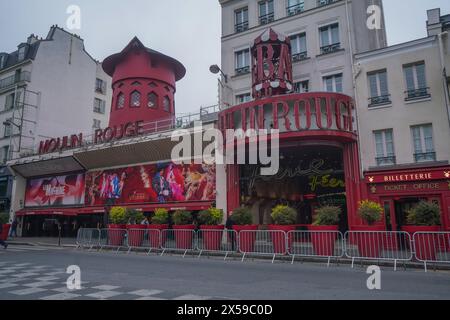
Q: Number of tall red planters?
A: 10